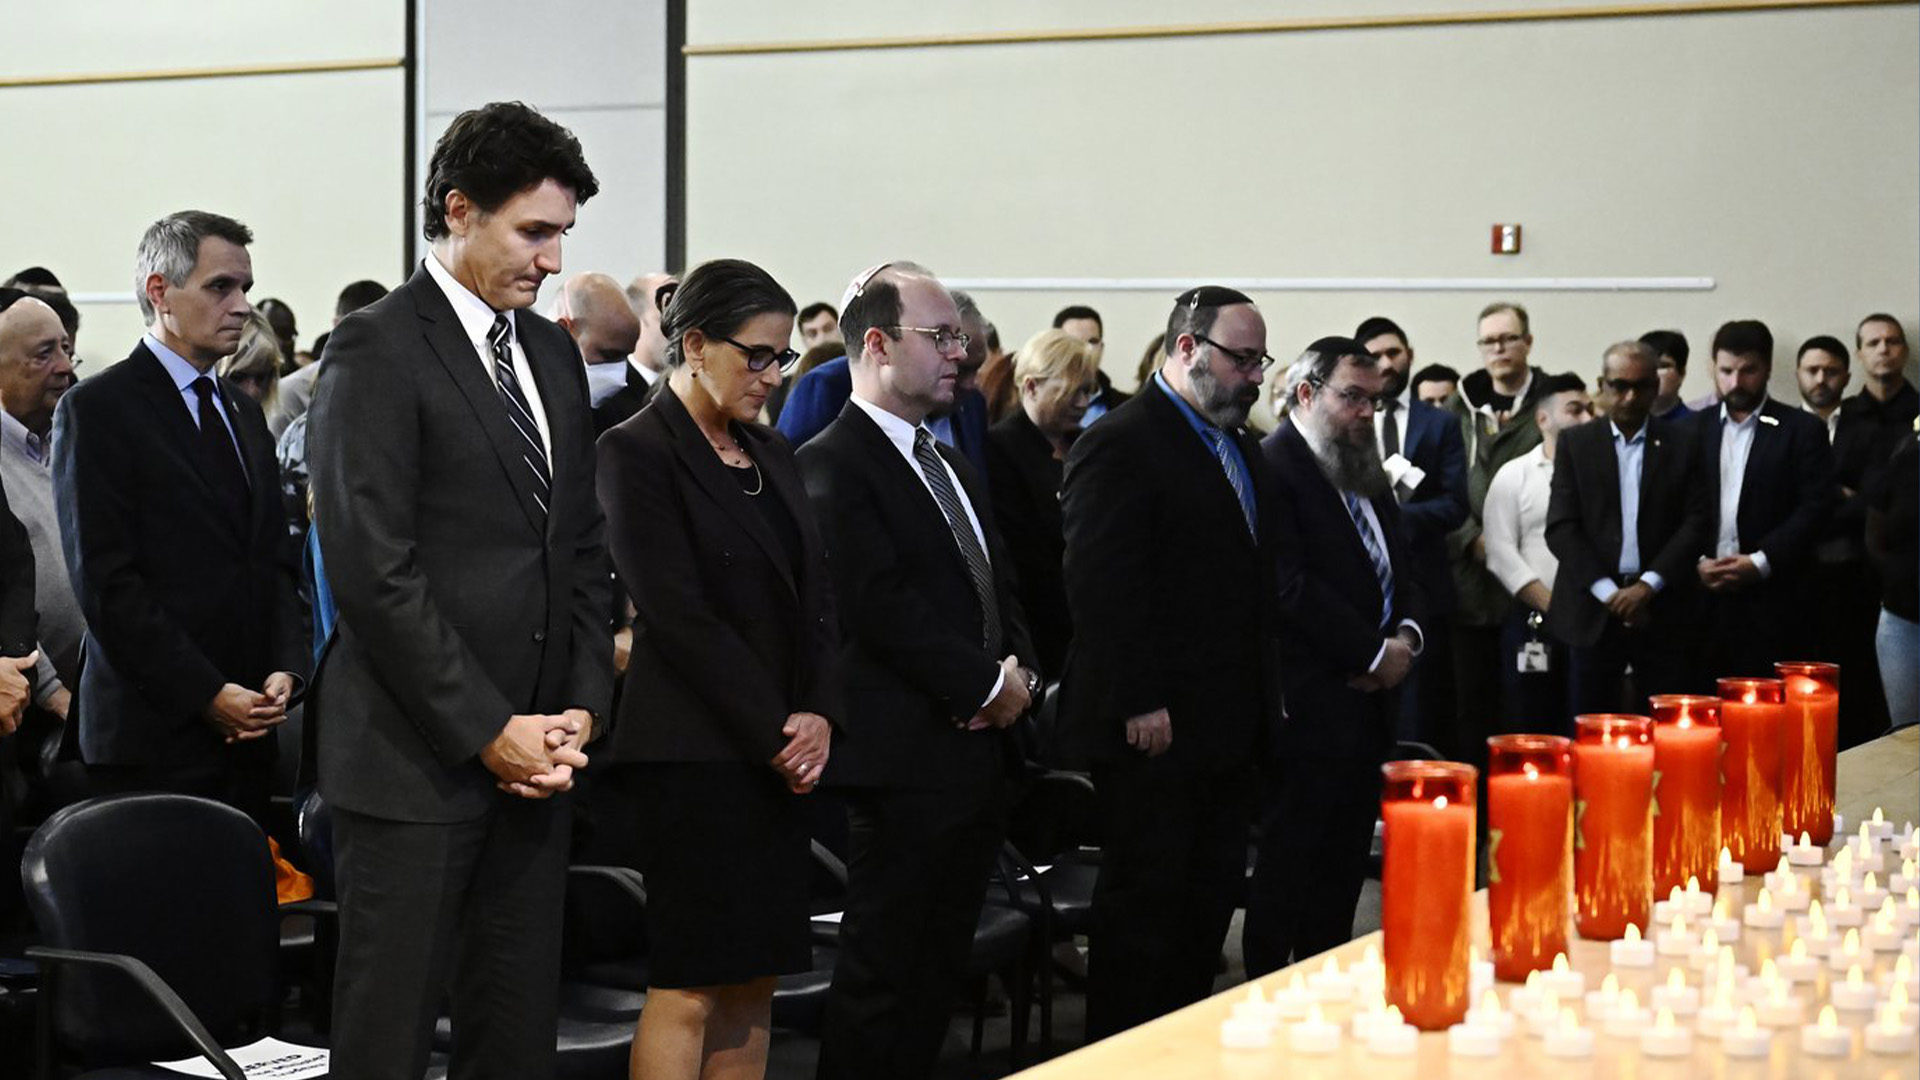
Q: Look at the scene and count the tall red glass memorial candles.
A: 6